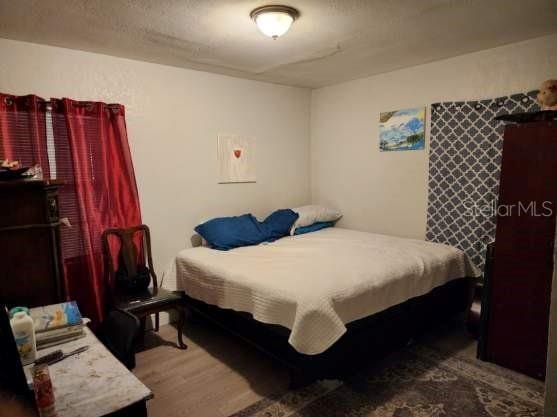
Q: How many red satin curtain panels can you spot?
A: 2